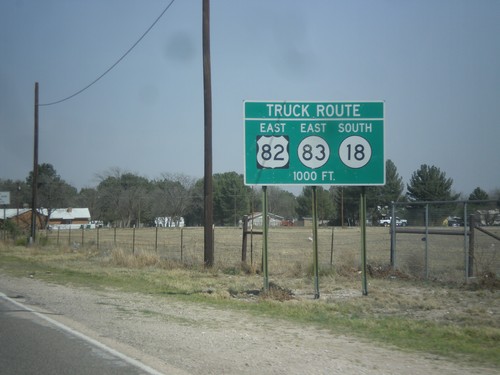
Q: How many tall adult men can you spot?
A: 0